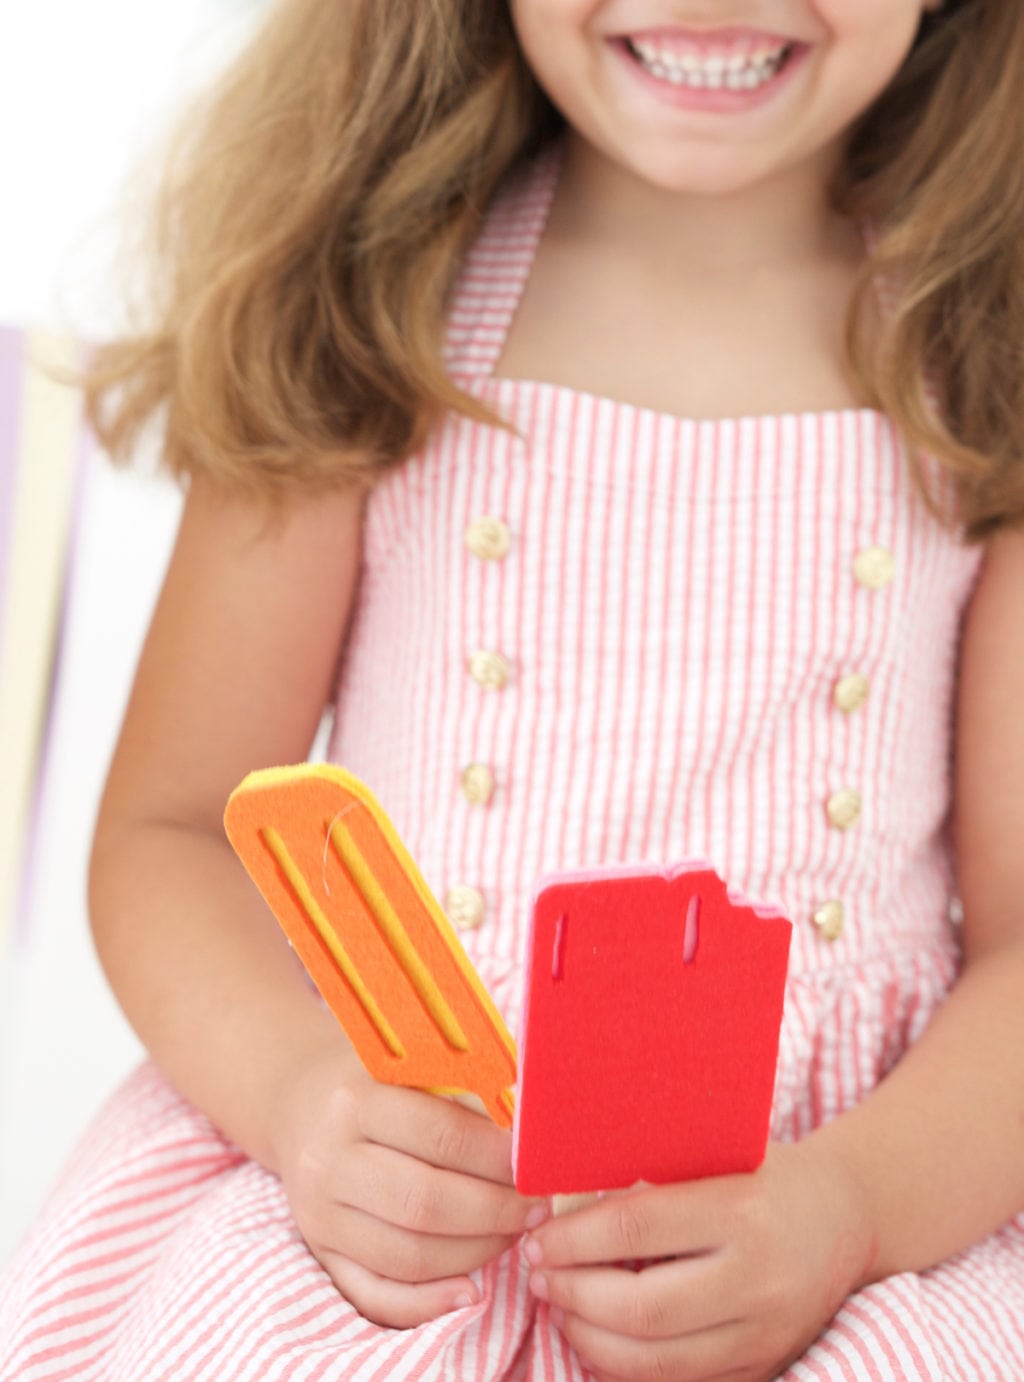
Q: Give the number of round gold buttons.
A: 8